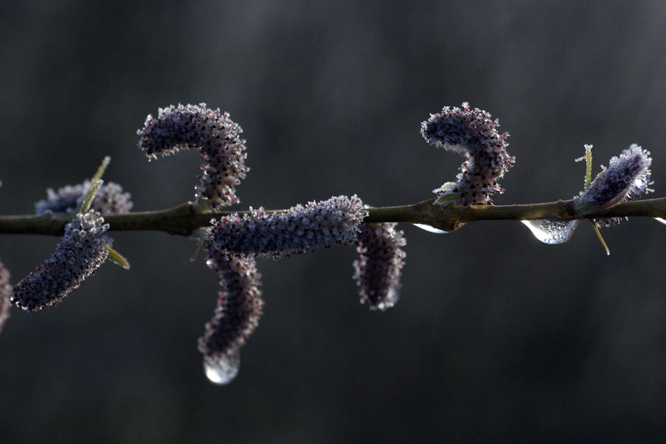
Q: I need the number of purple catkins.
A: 9